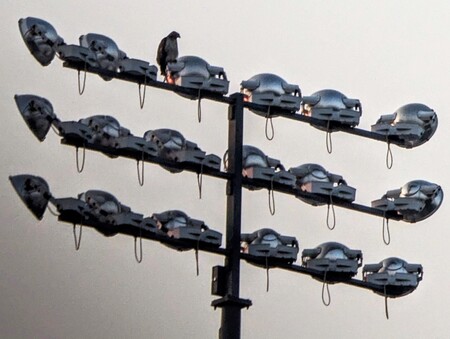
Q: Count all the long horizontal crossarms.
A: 3